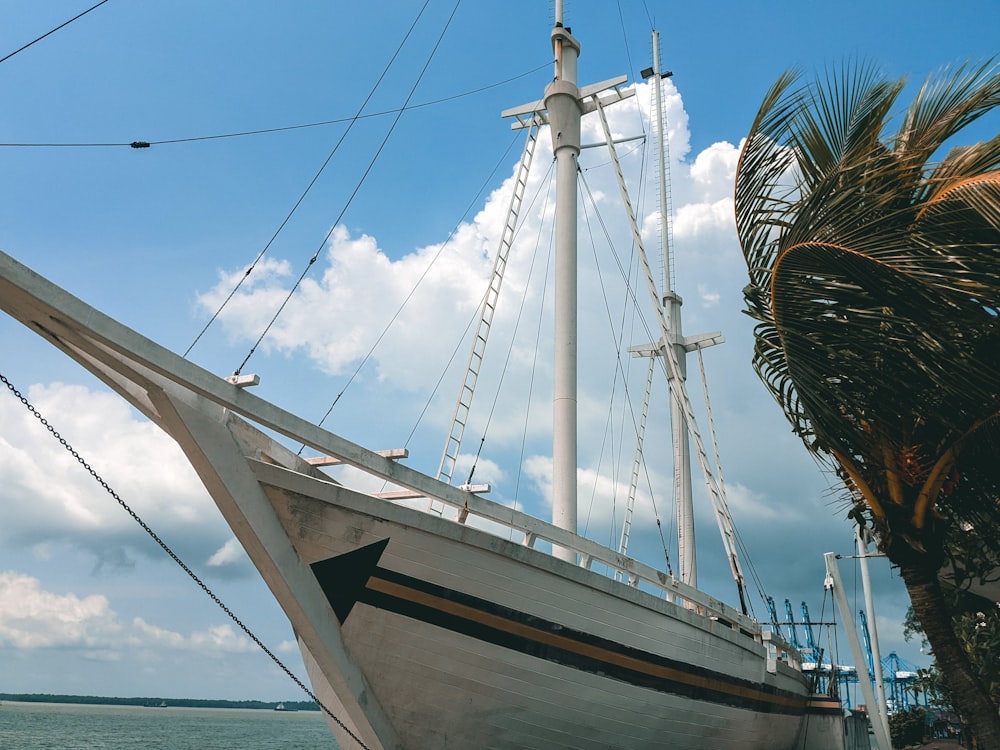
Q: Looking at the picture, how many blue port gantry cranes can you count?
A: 5